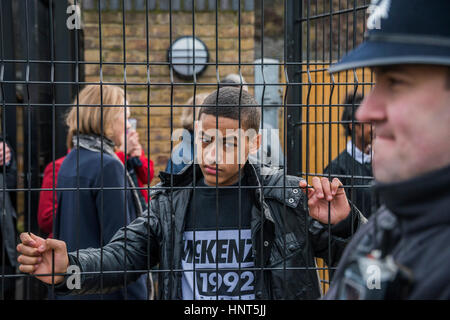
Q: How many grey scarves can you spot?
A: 1